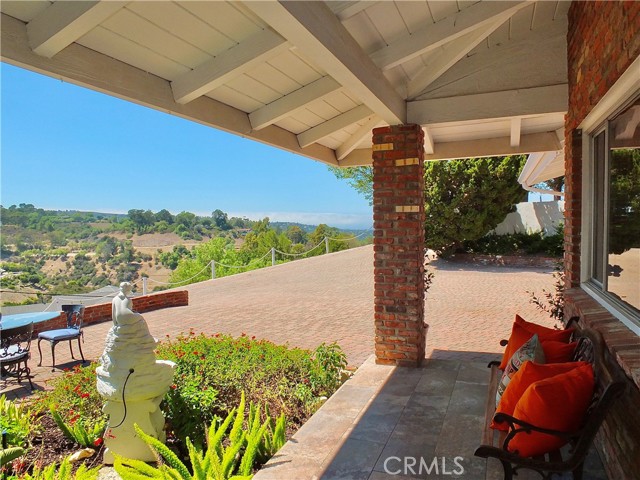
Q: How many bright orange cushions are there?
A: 4